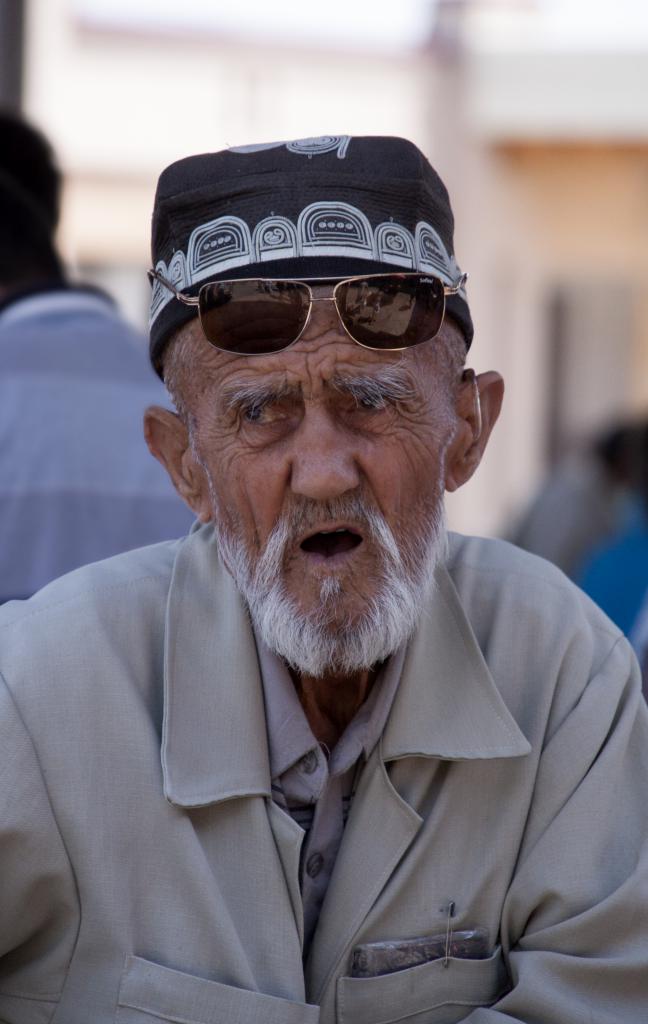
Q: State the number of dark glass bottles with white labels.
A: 0